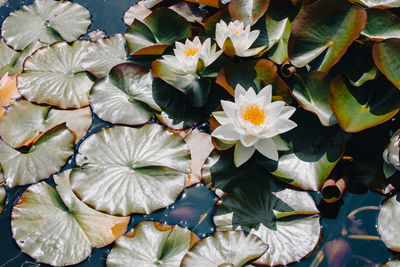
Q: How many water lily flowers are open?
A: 3